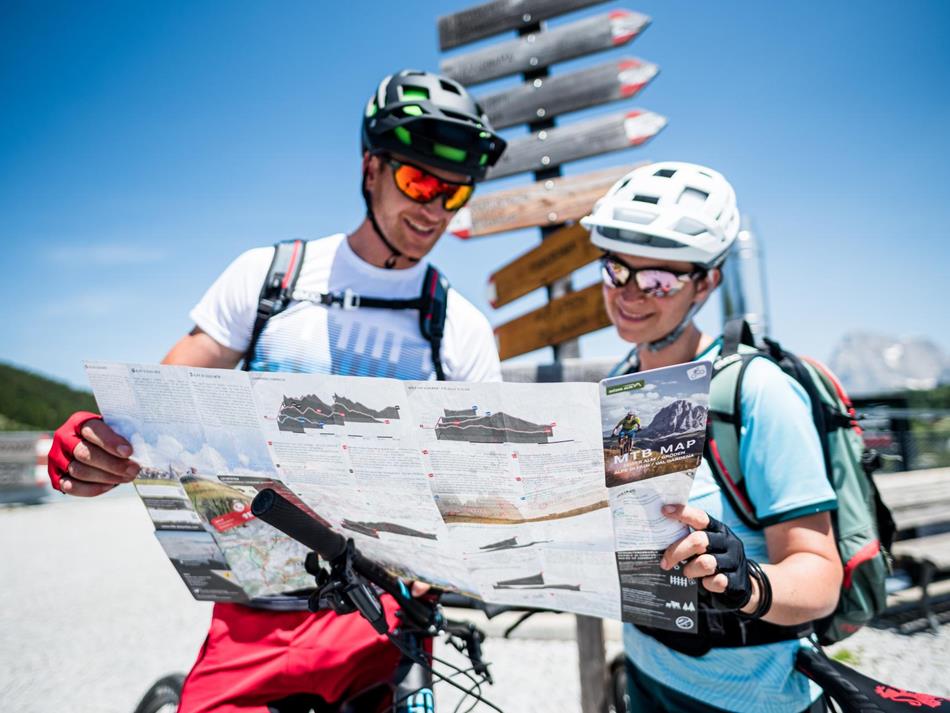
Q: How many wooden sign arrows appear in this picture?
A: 7